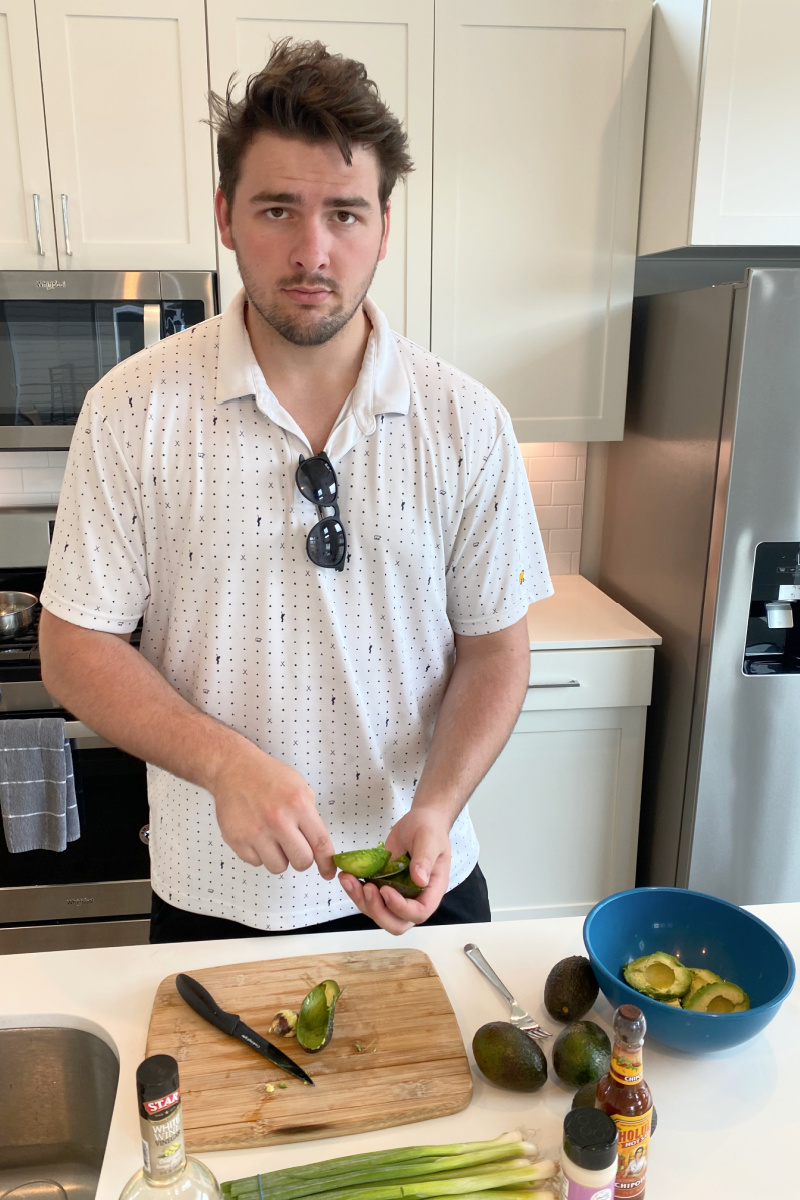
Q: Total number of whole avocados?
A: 4